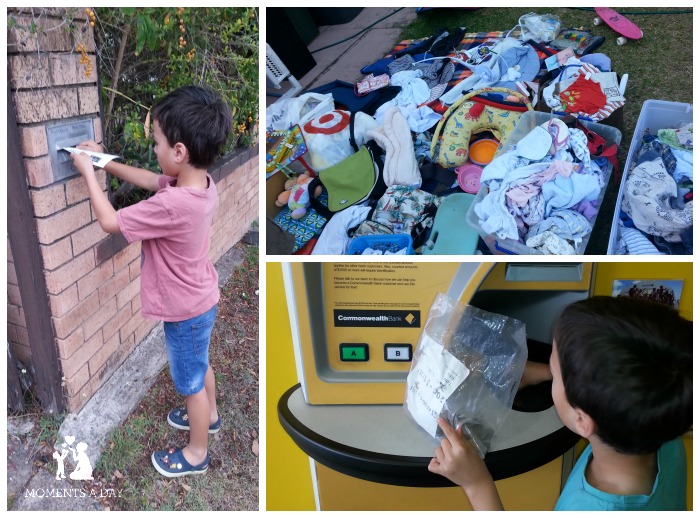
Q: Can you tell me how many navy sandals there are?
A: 2